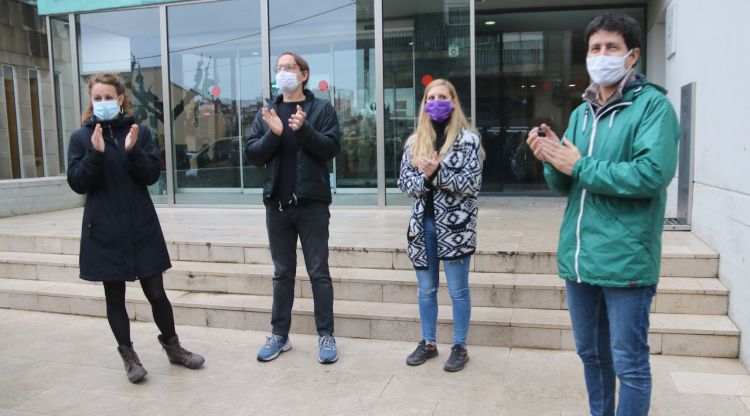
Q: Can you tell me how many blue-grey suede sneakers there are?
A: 2